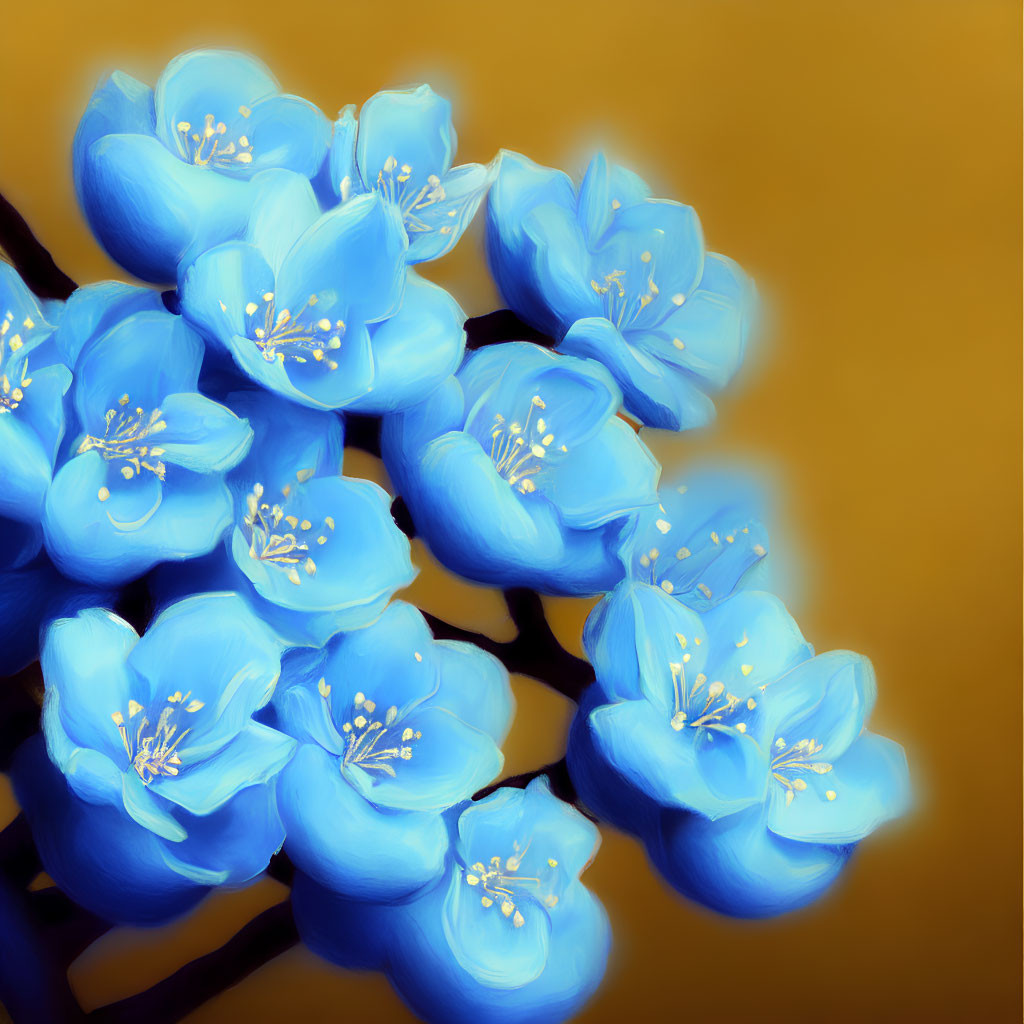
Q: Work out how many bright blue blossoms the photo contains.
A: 14